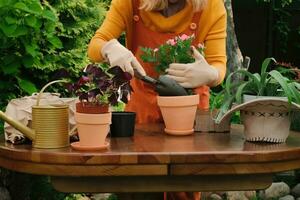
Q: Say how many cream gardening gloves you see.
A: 2